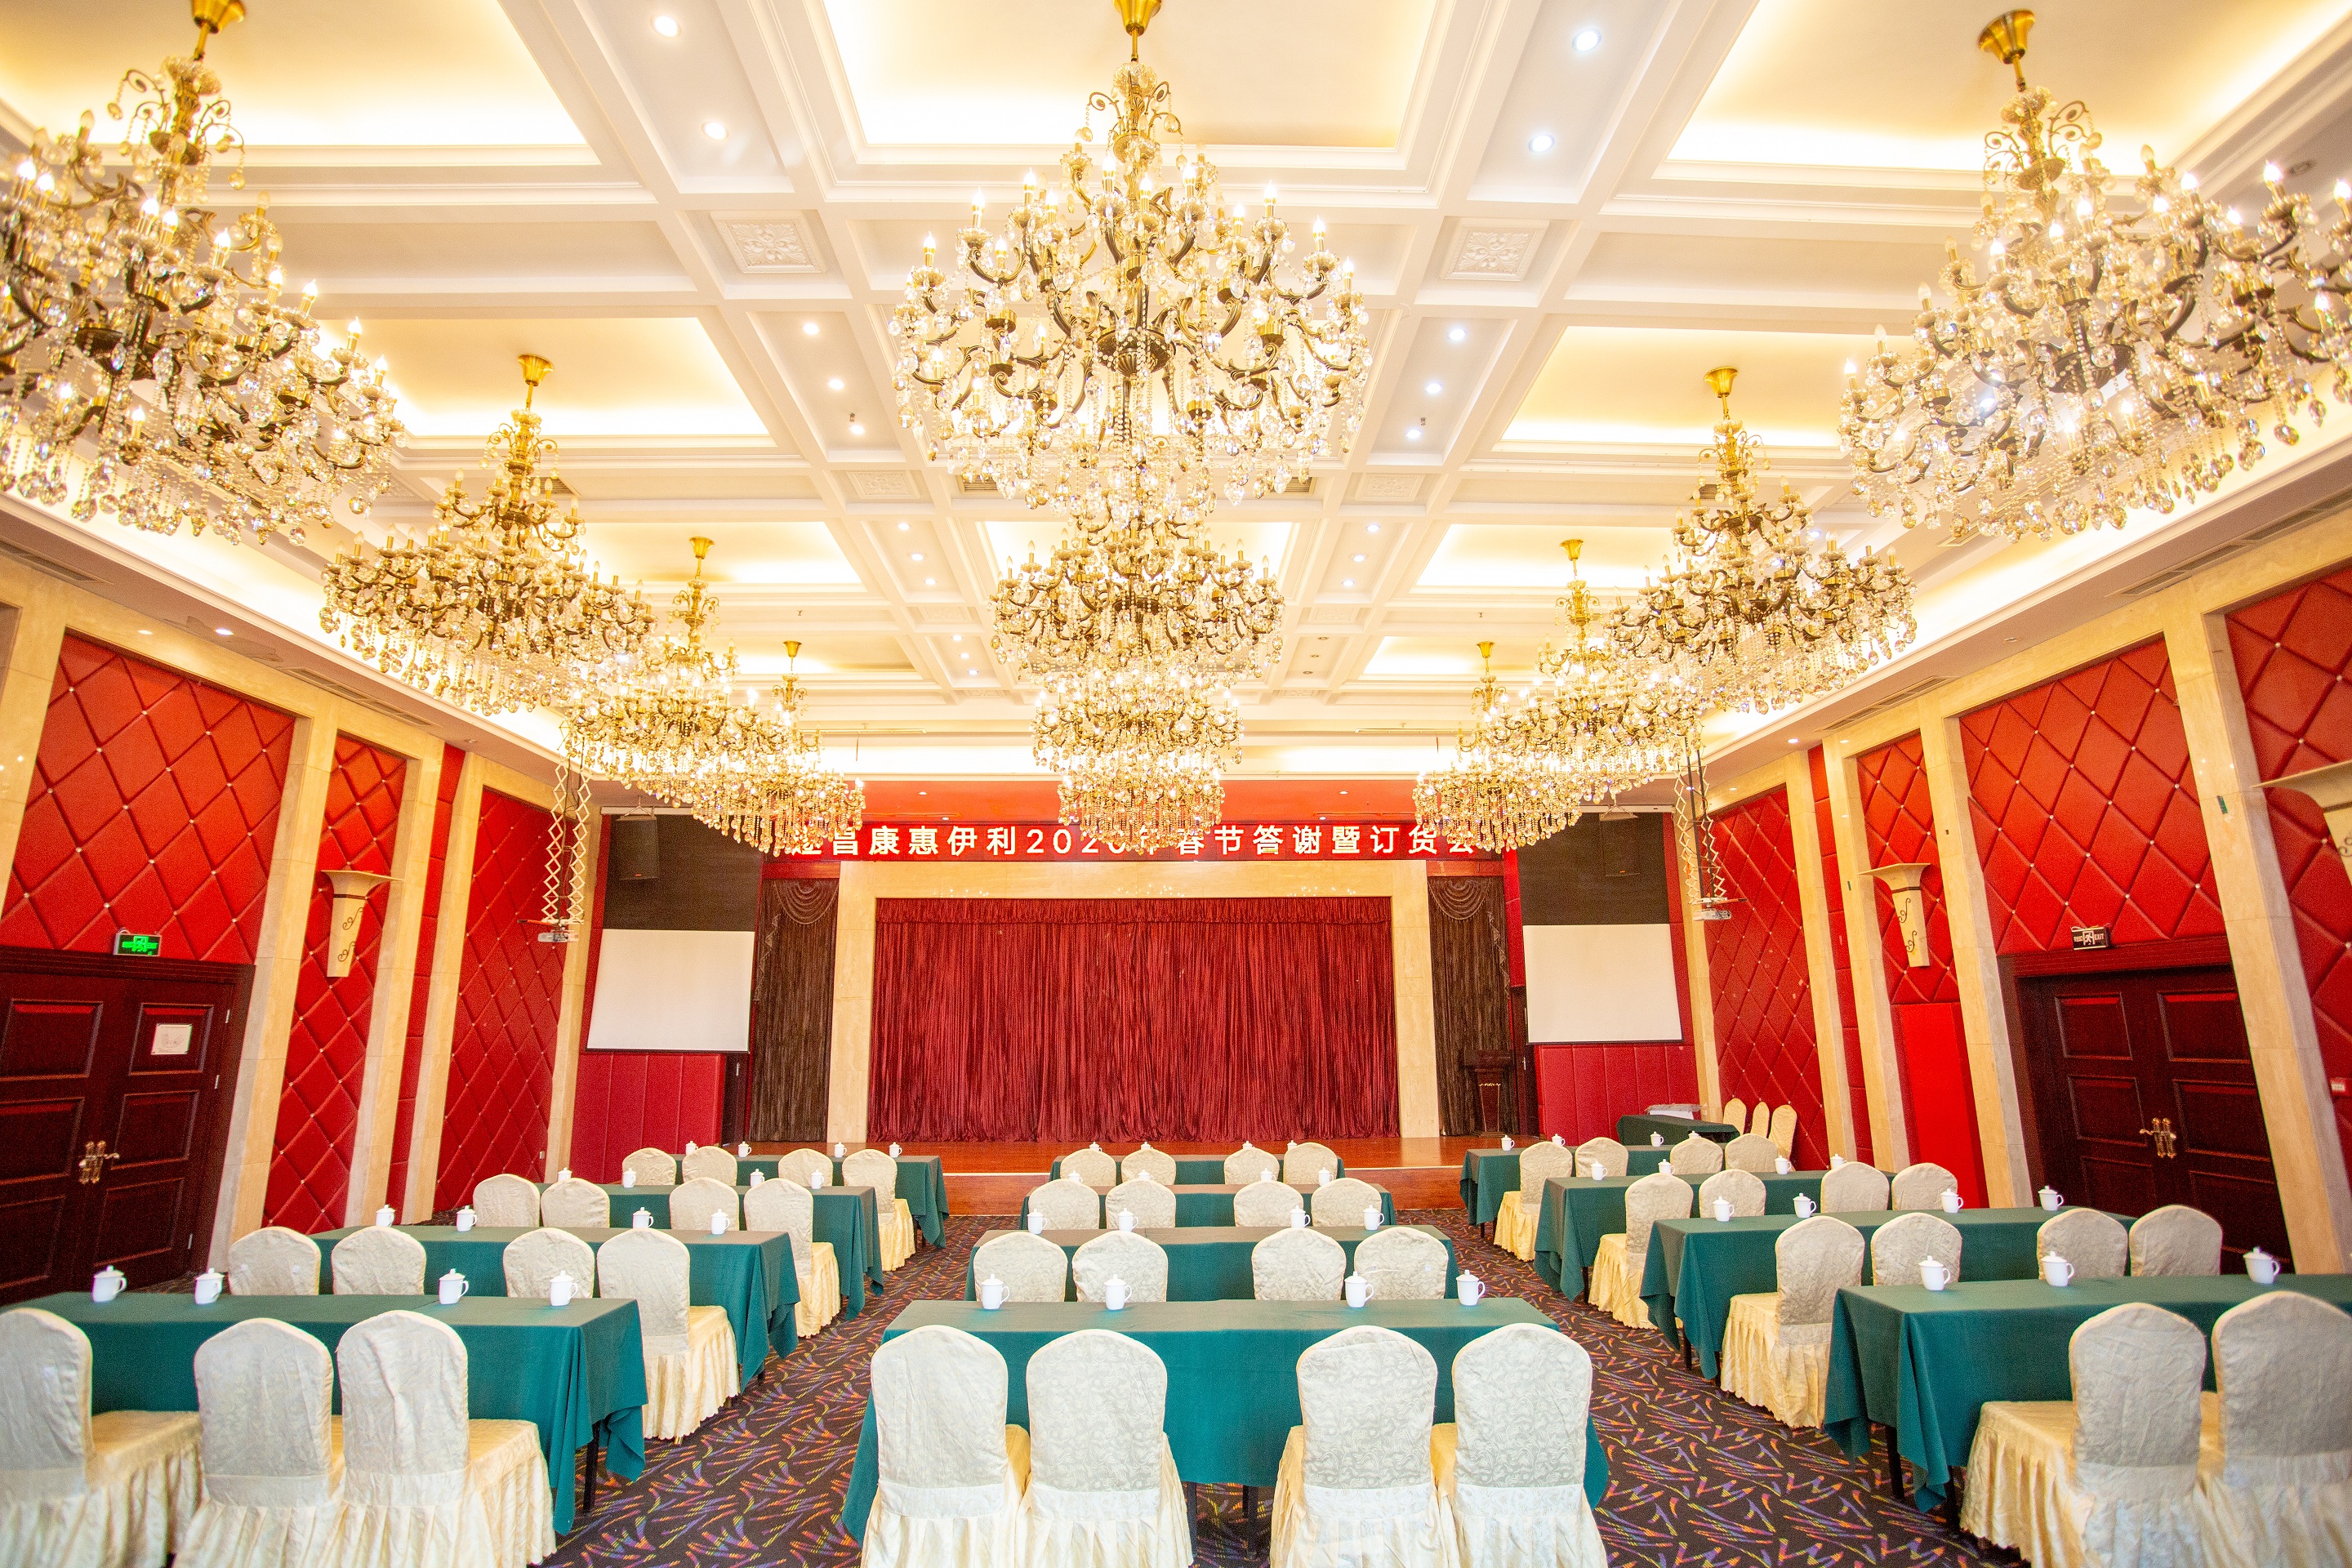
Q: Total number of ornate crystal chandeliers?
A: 12